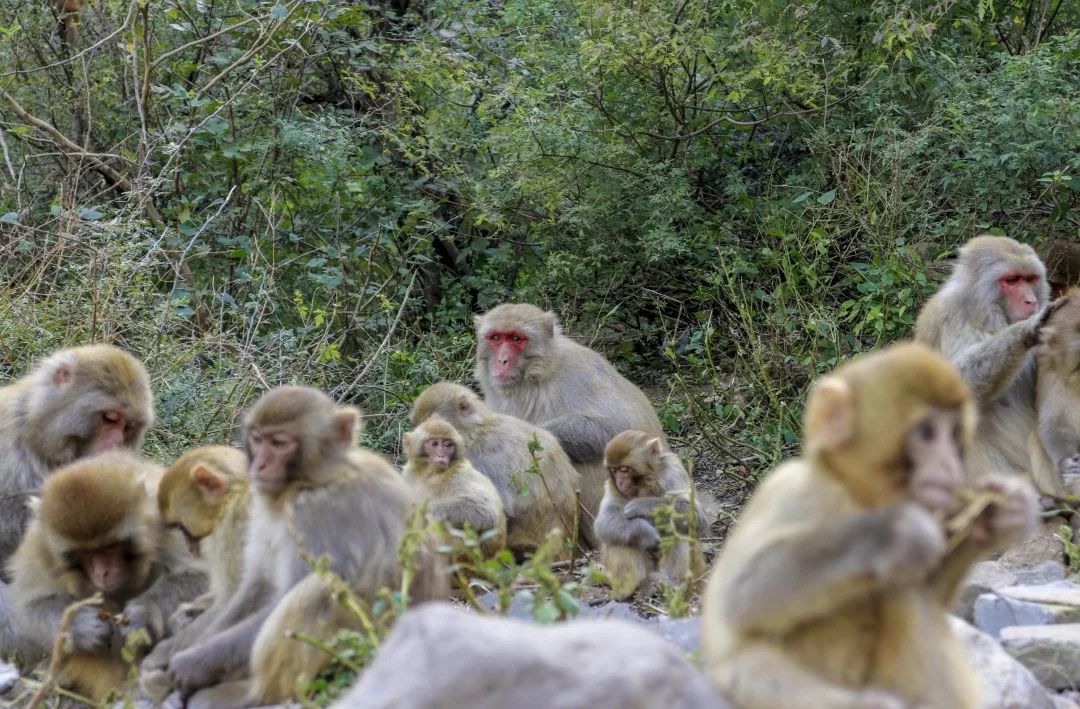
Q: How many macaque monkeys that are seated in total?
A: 11